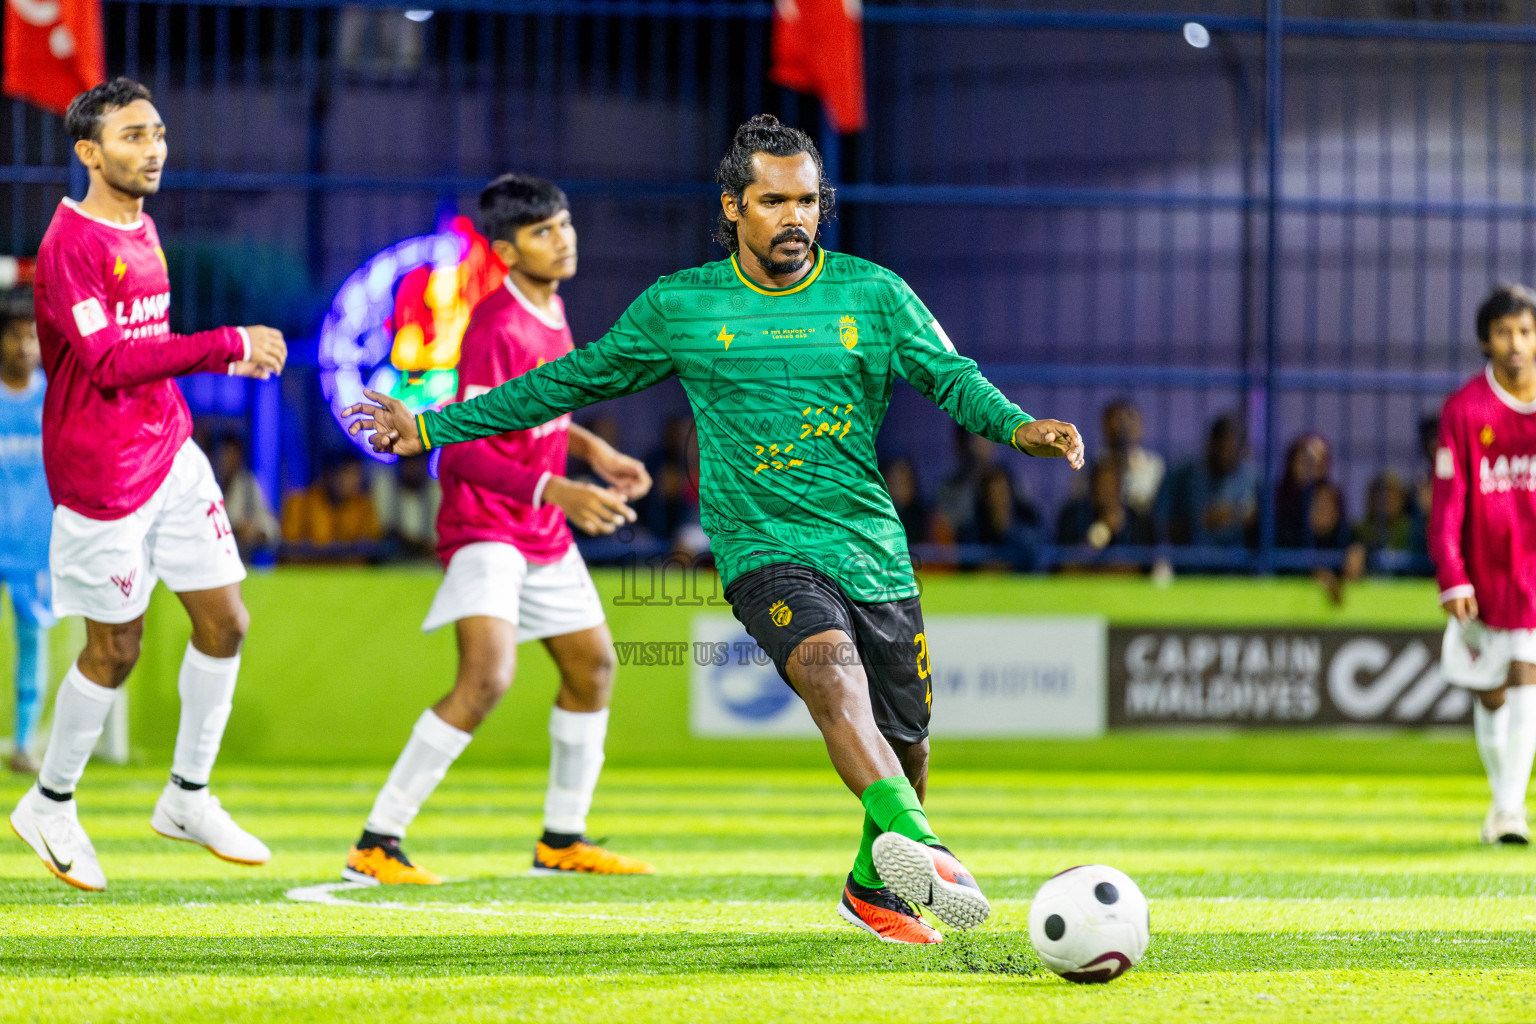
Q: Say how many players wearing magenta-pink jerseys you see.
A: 3